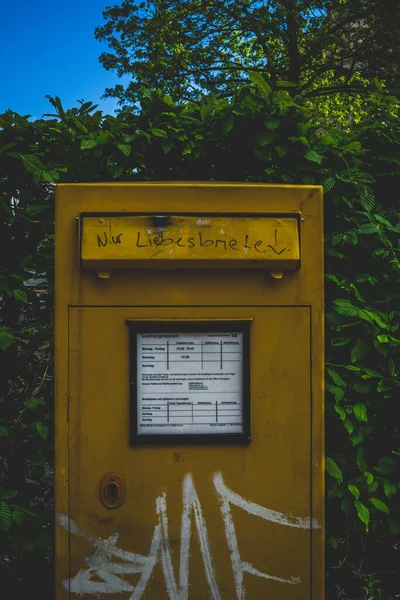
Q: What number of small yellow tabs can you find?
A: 2